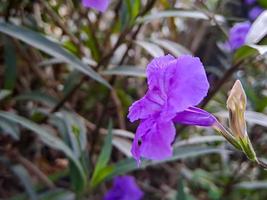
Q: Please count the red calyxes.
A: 0